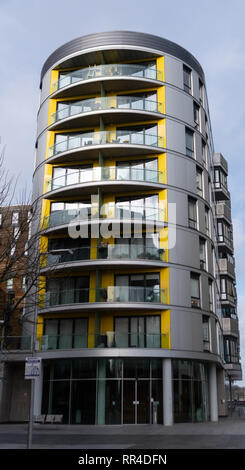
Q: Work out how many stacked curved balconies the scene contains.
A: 8